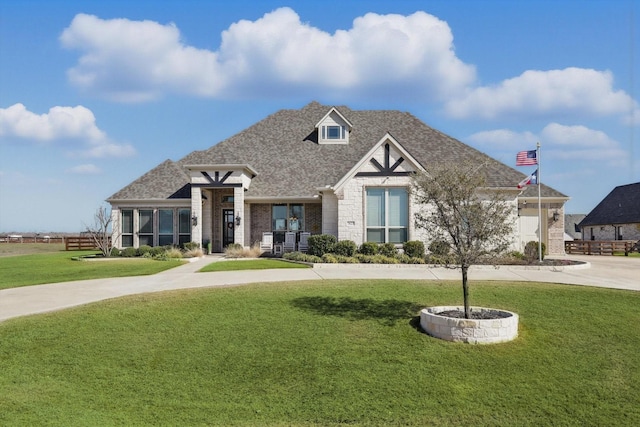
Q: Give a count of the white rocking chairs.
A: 3